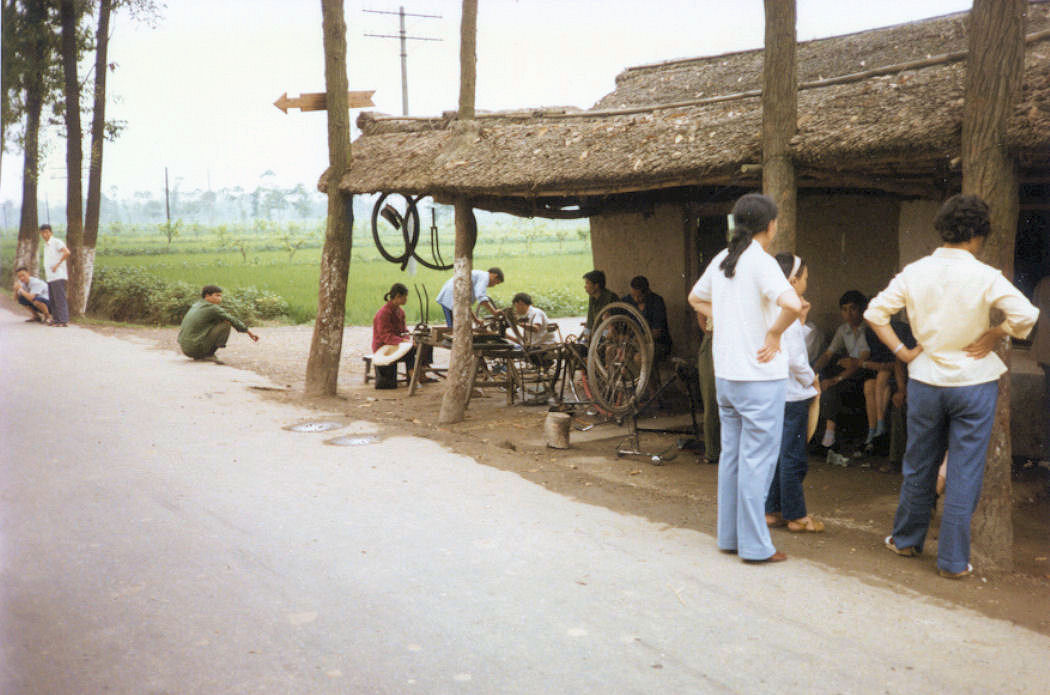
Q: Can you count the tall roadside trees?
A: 7